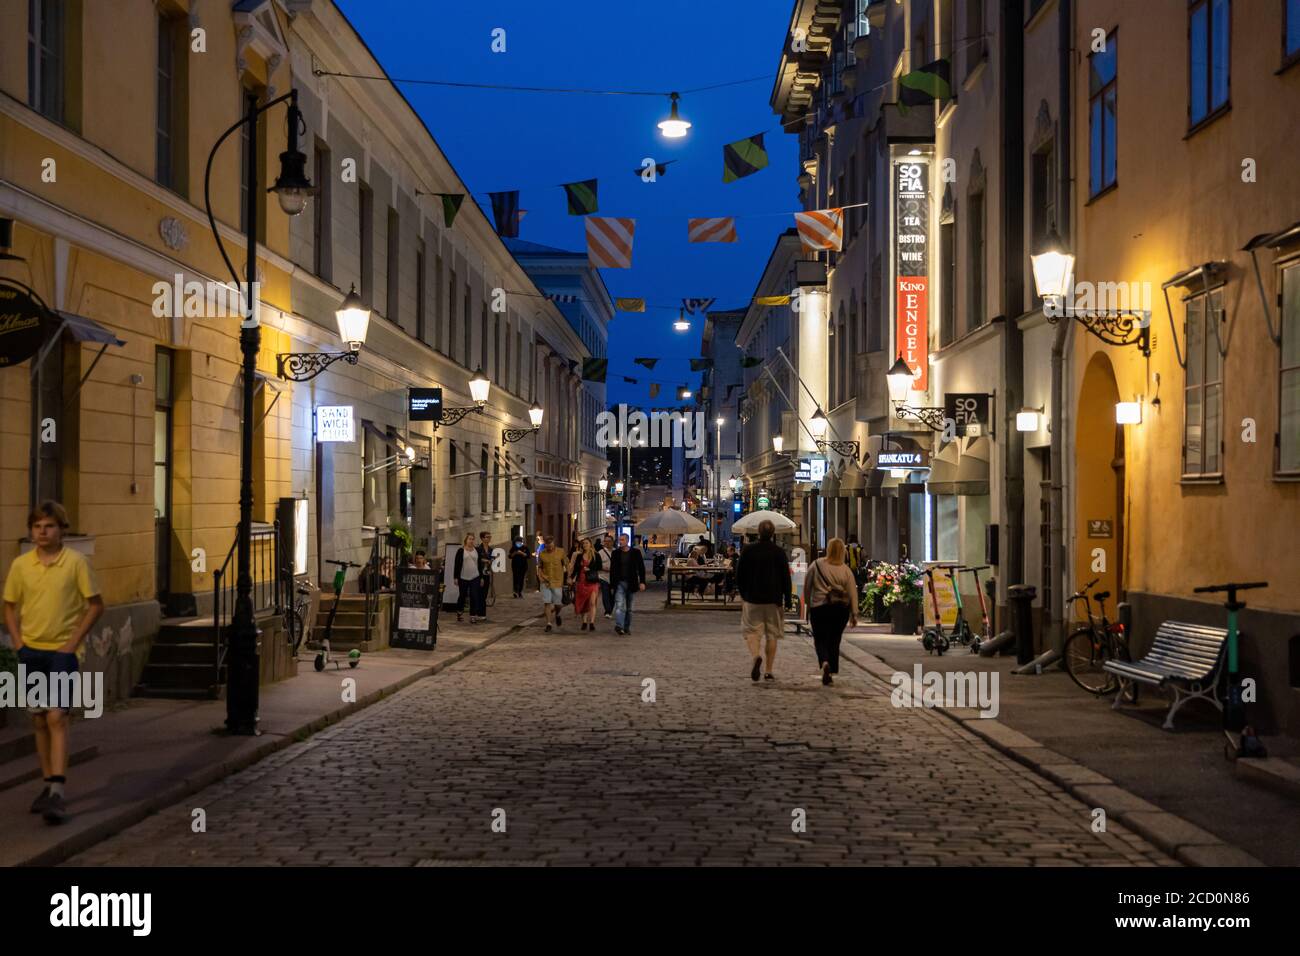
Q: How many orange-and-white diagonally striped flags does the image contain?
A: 3